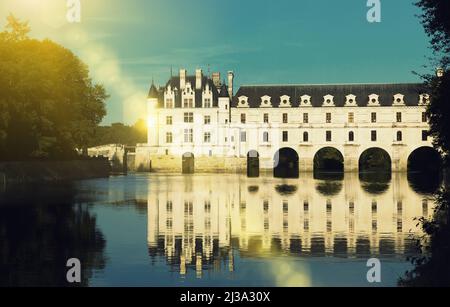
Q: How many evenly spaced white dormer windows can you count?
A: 9